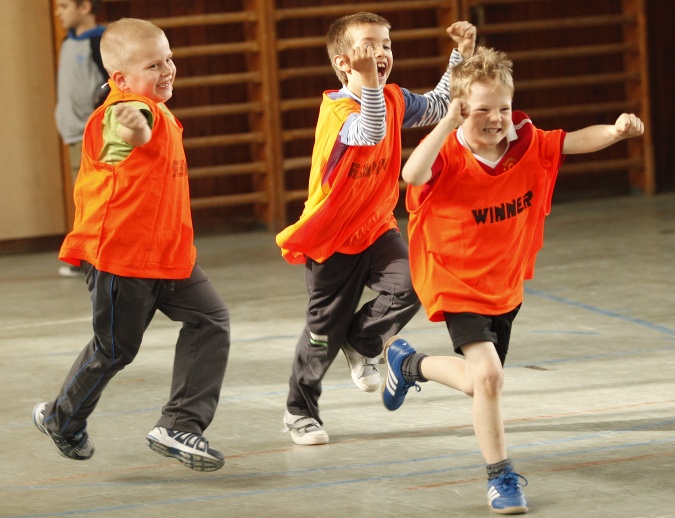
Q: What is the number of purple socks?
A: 0